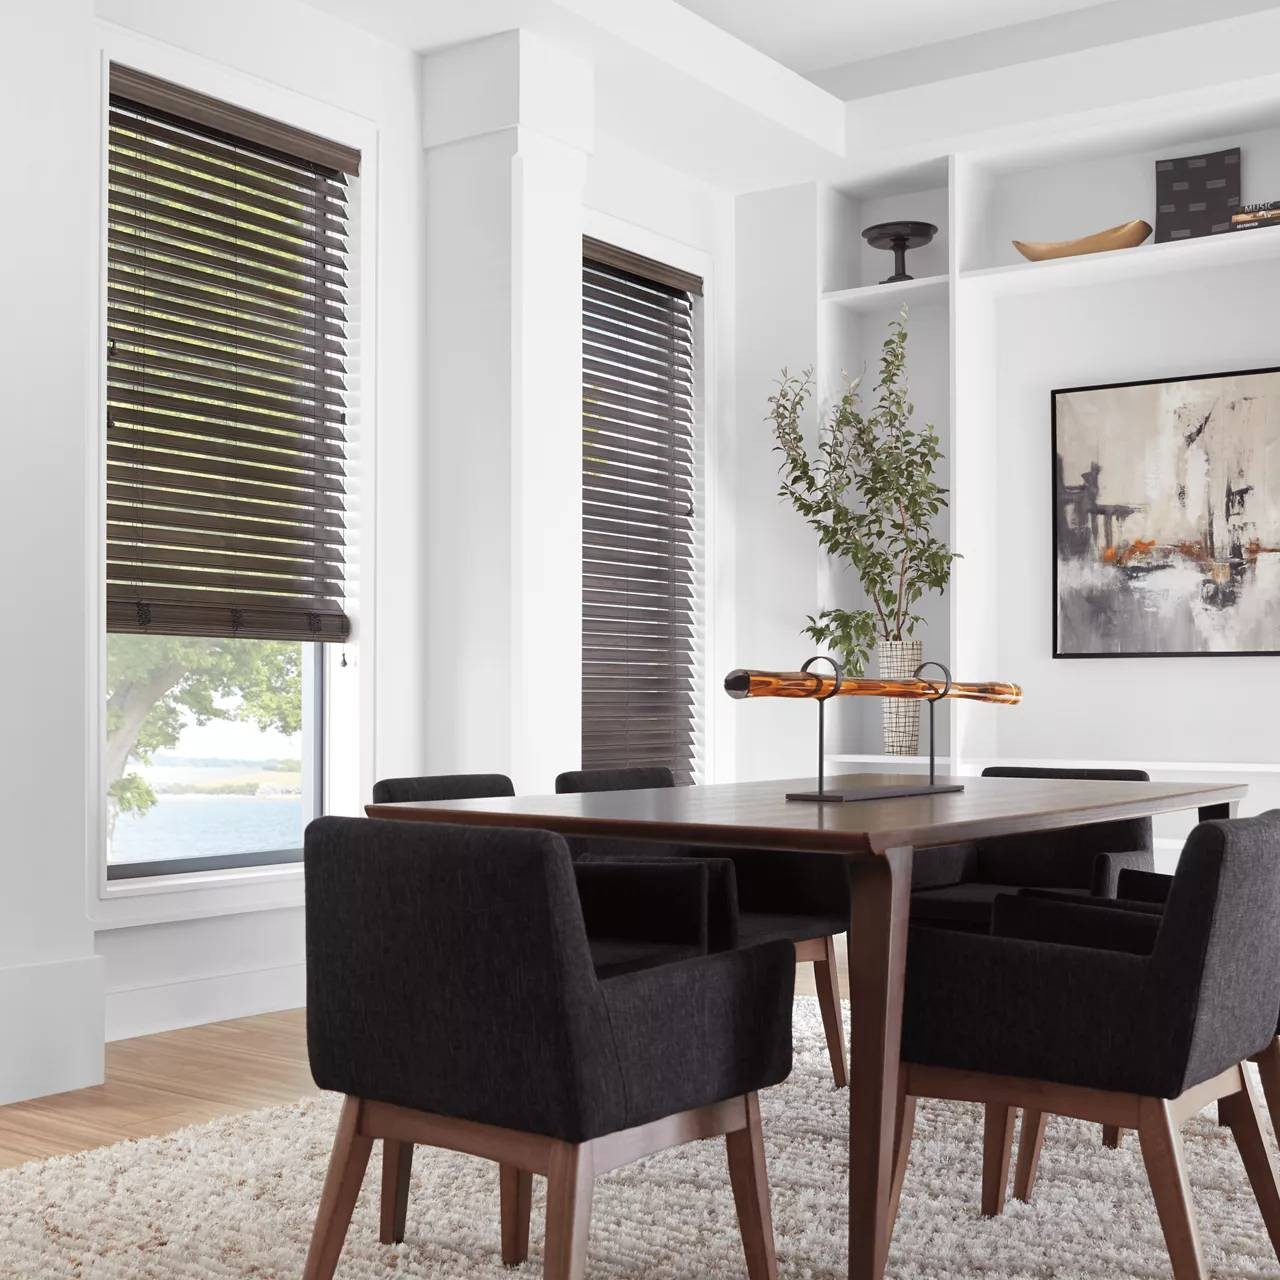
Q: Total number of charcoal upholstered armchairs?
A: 6